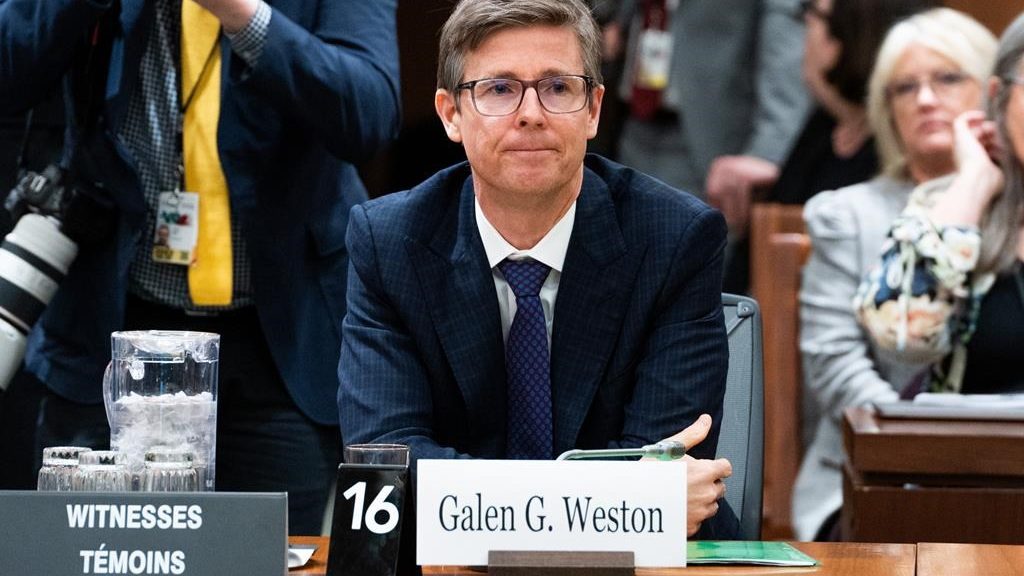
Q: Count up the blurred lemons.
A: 0